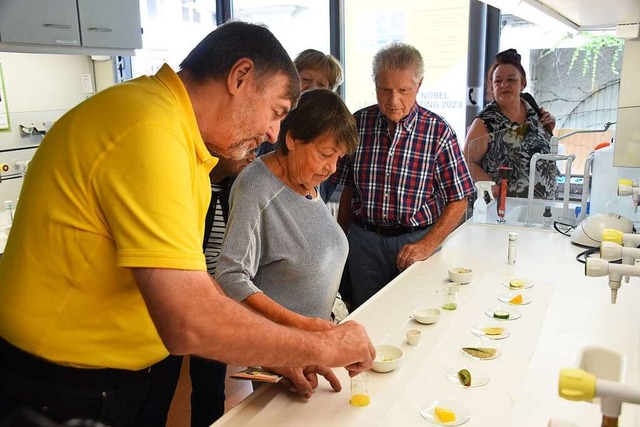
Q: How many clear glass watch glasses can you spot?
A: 7